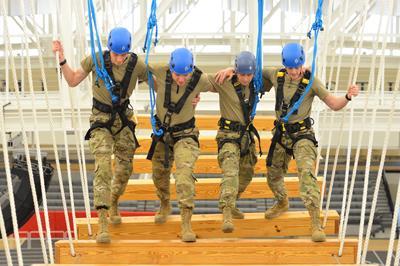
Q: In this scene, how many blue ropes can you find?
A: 4